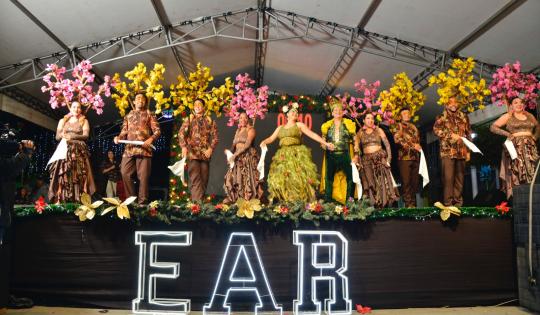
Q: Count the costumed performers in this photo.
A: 10